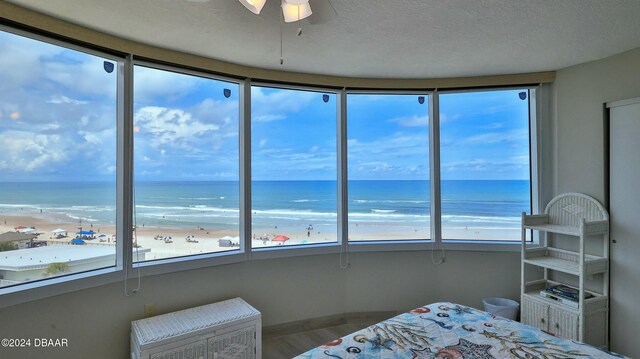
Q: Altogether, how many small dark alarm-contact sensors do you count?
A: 5